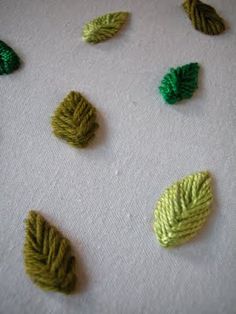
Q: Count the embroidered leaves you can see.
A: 7